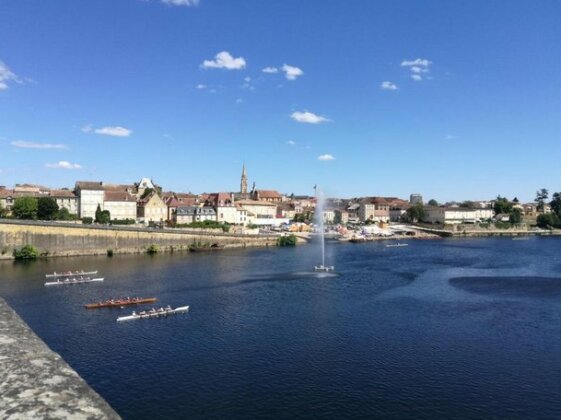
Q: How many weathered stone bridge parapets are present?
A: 1